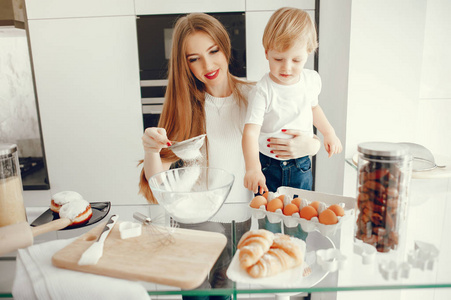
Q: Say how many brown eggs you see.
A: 10